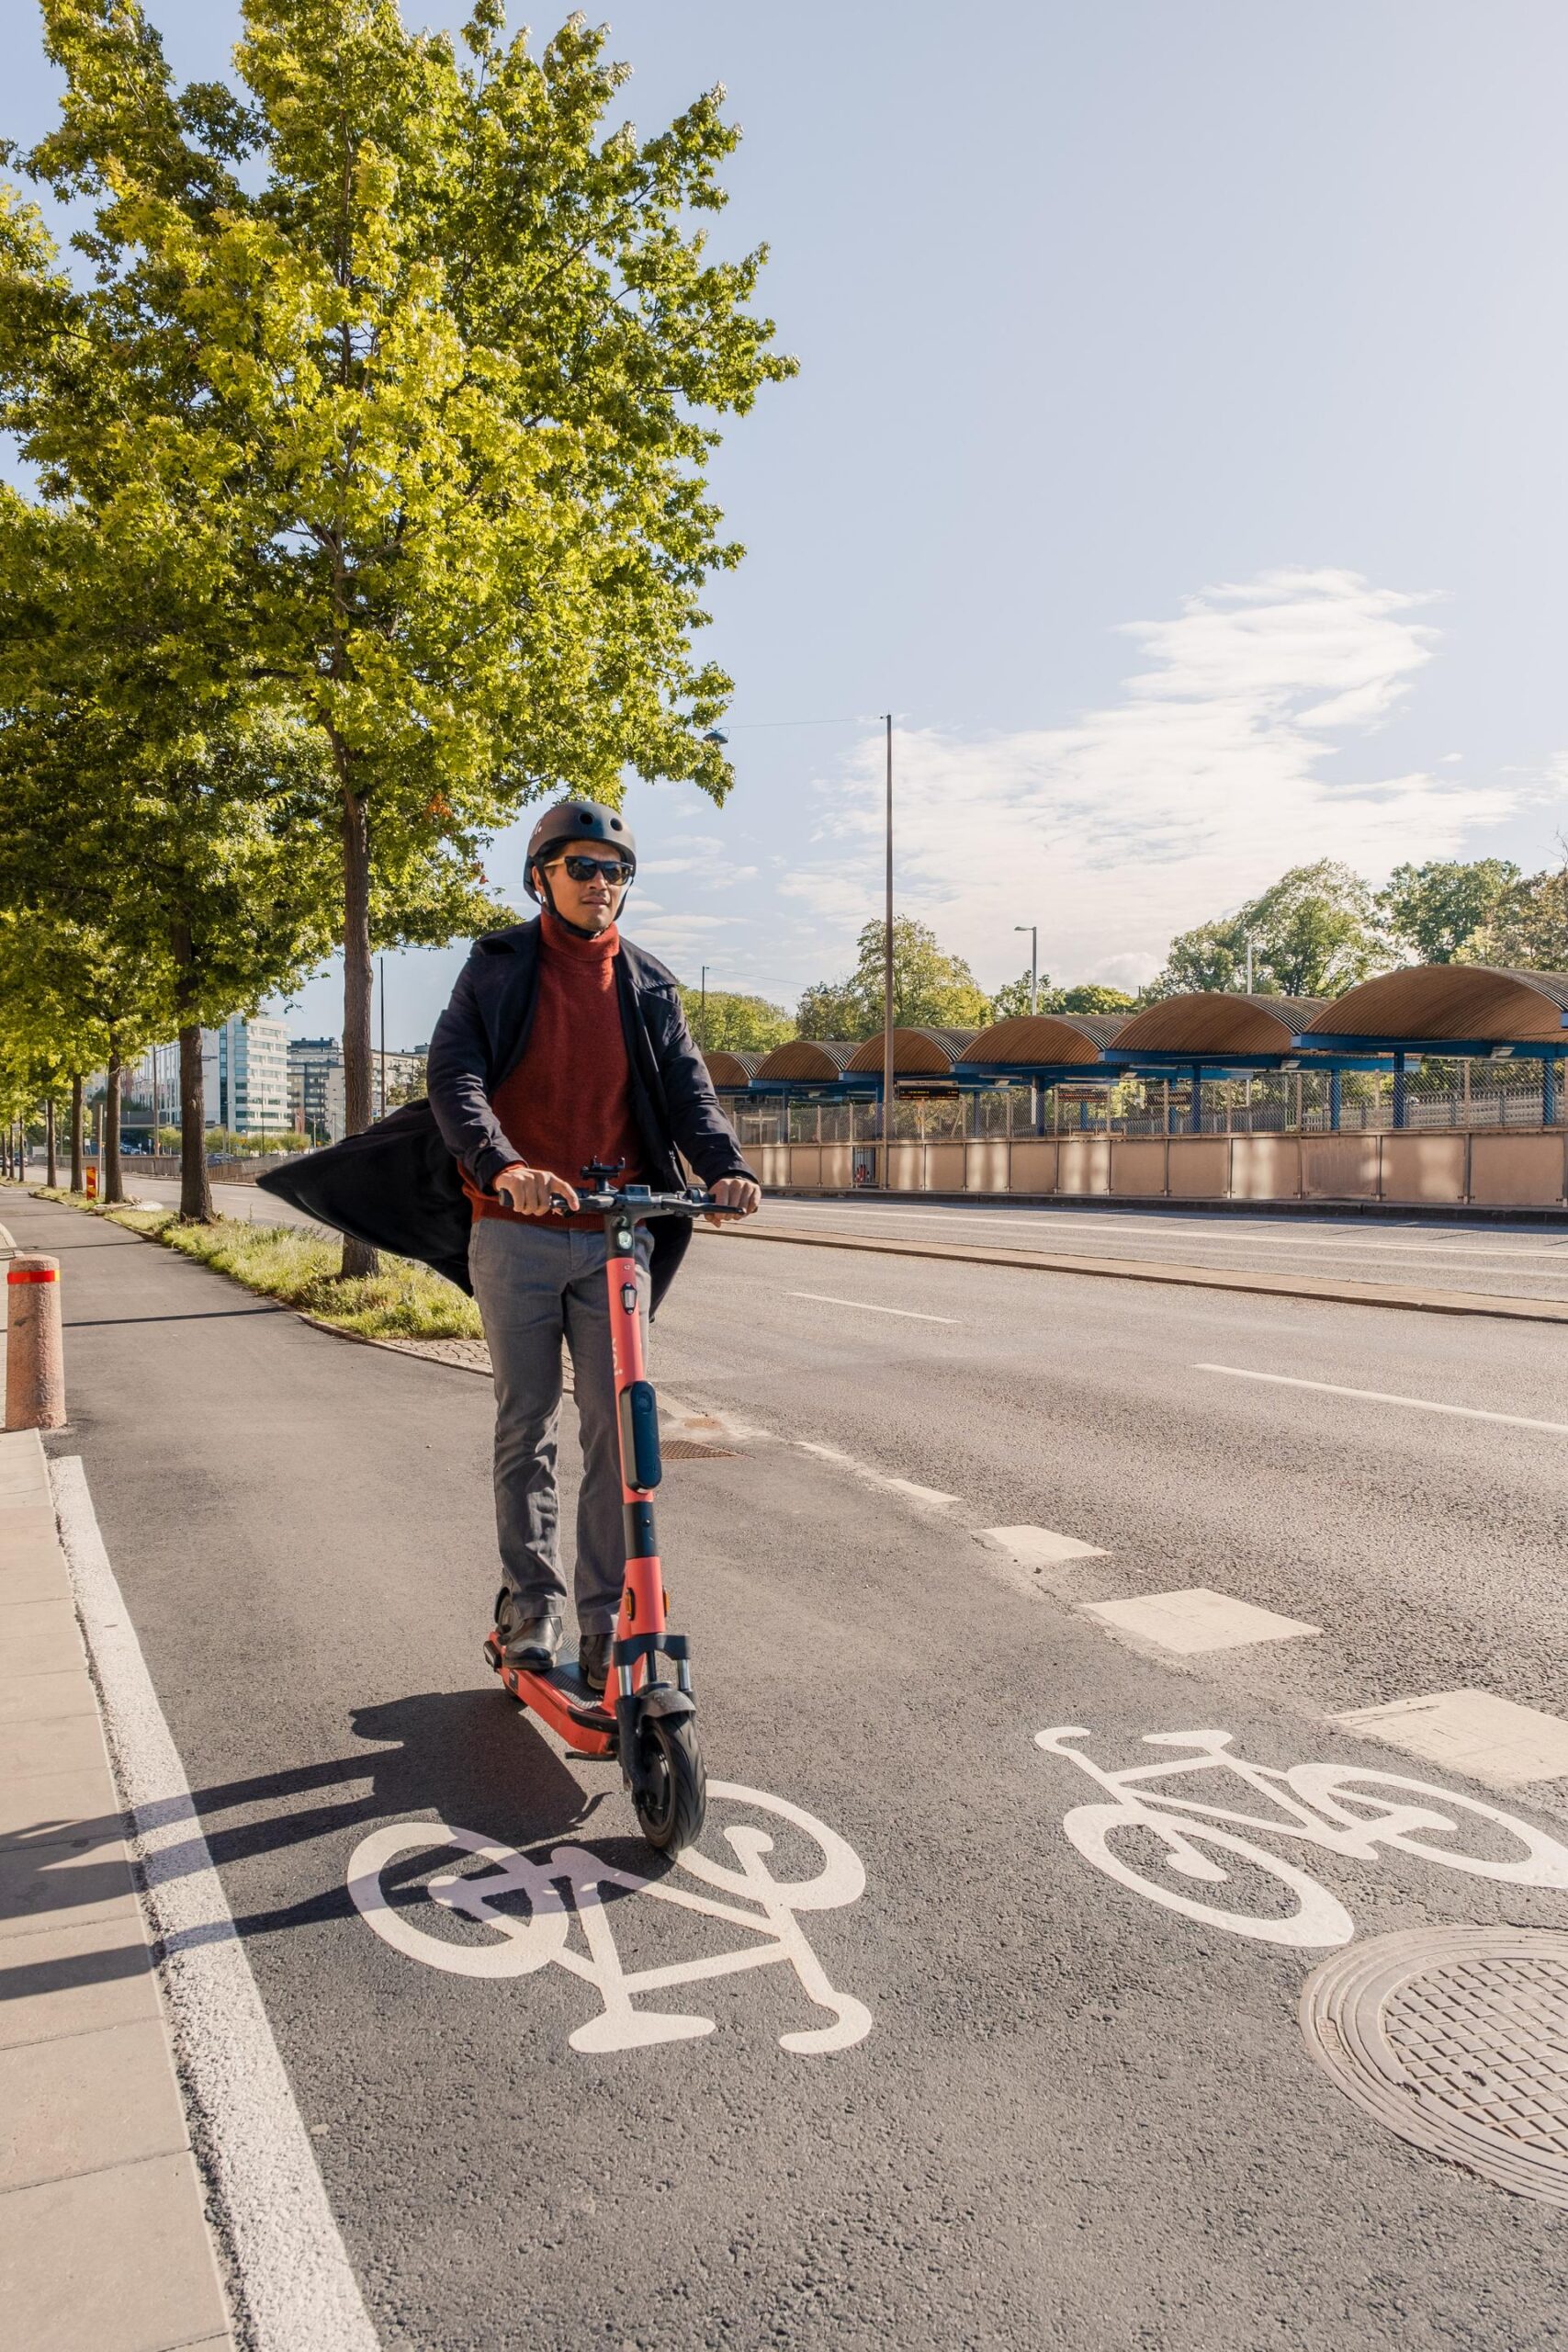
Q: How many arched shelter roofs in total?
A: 6